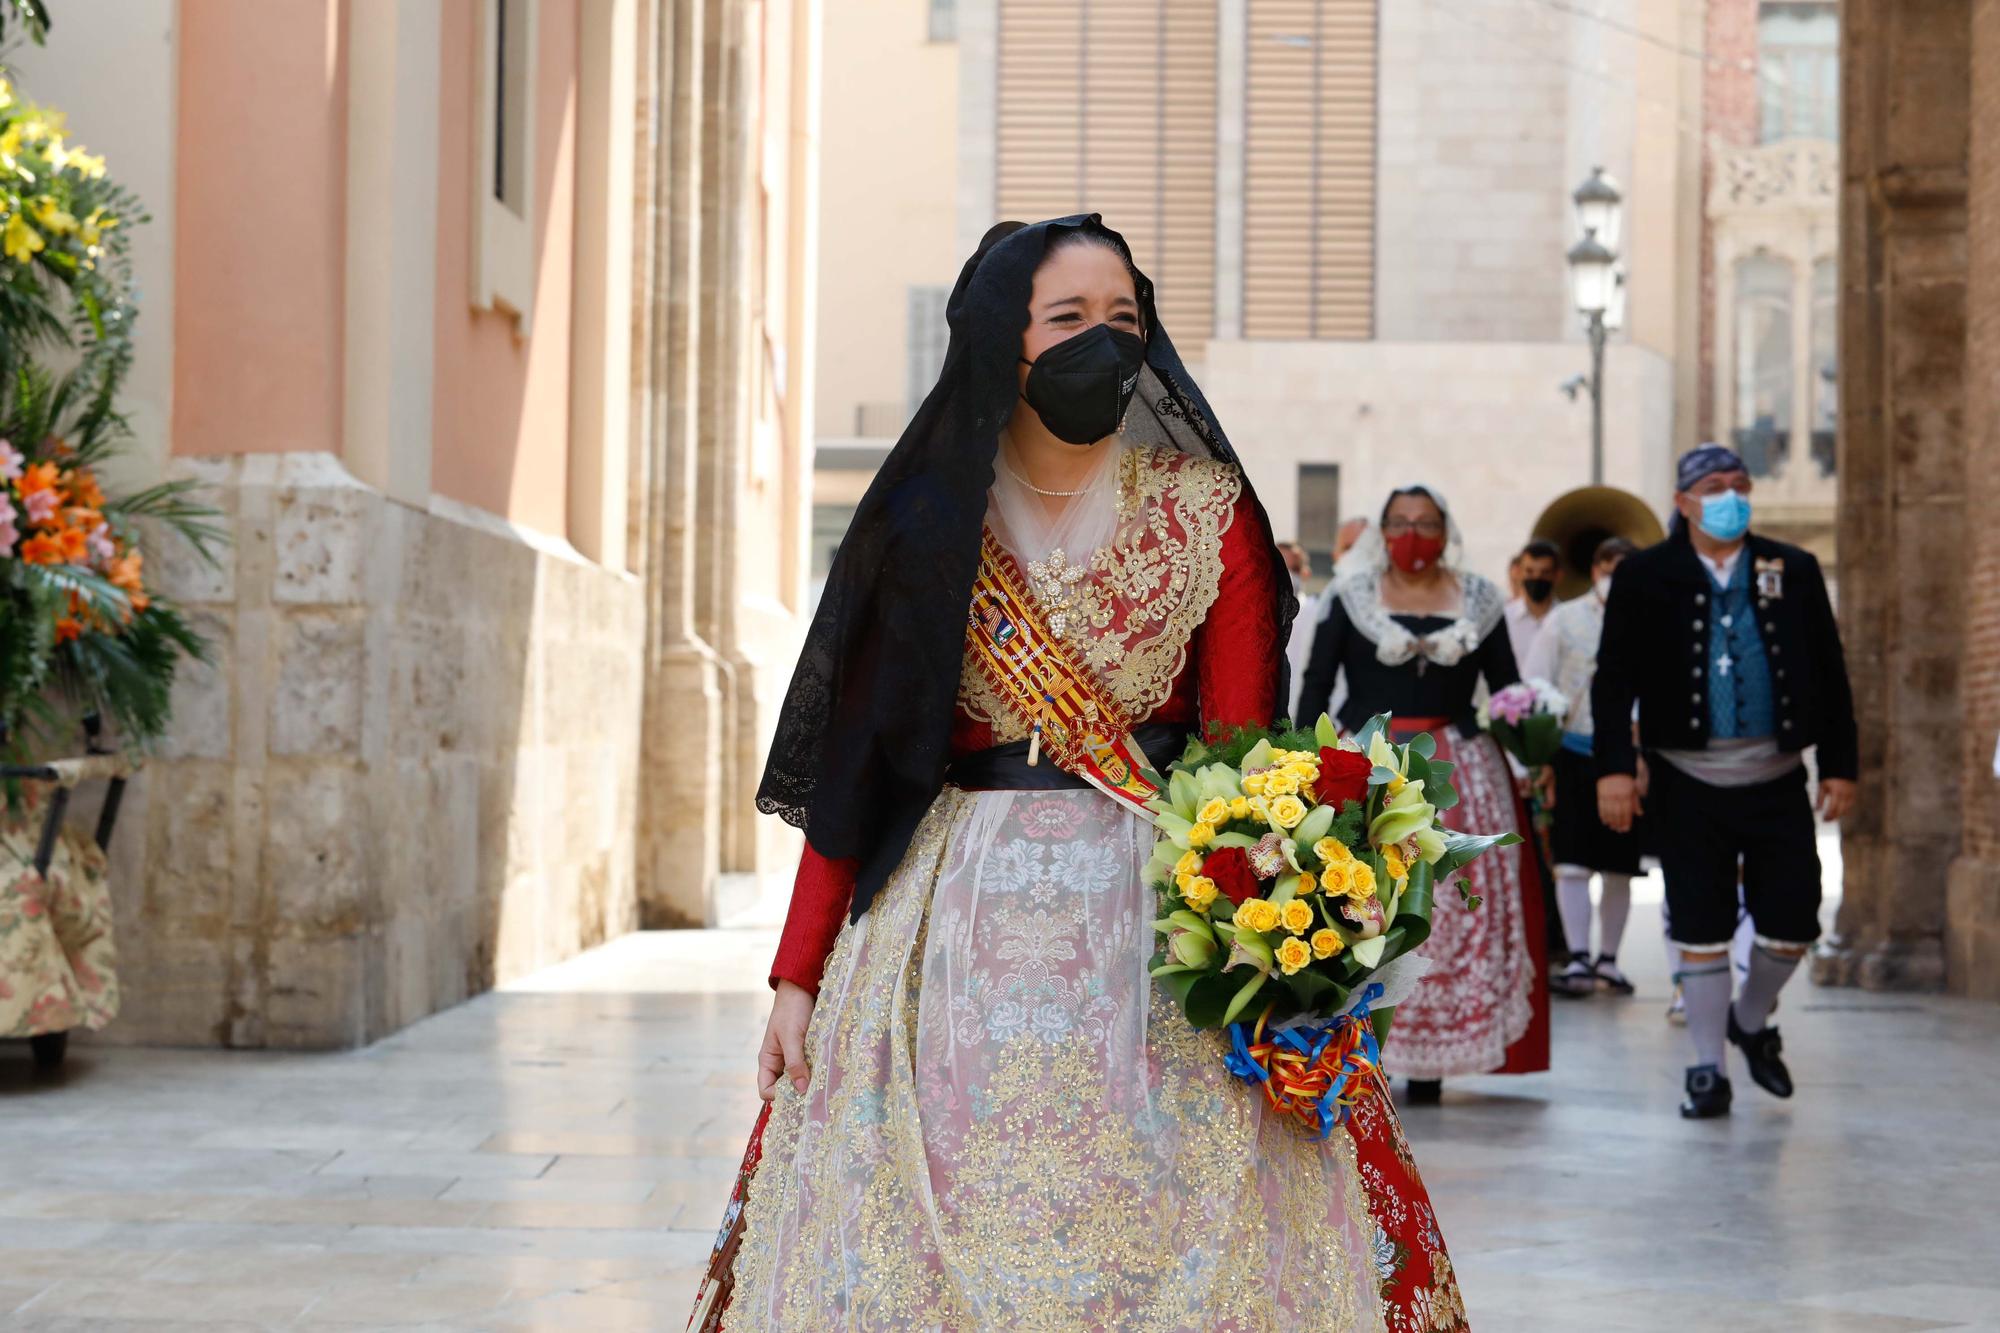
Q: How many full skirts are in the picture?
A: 2